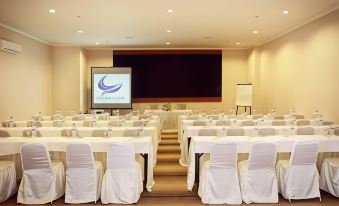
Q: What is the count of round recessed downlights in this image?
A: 9